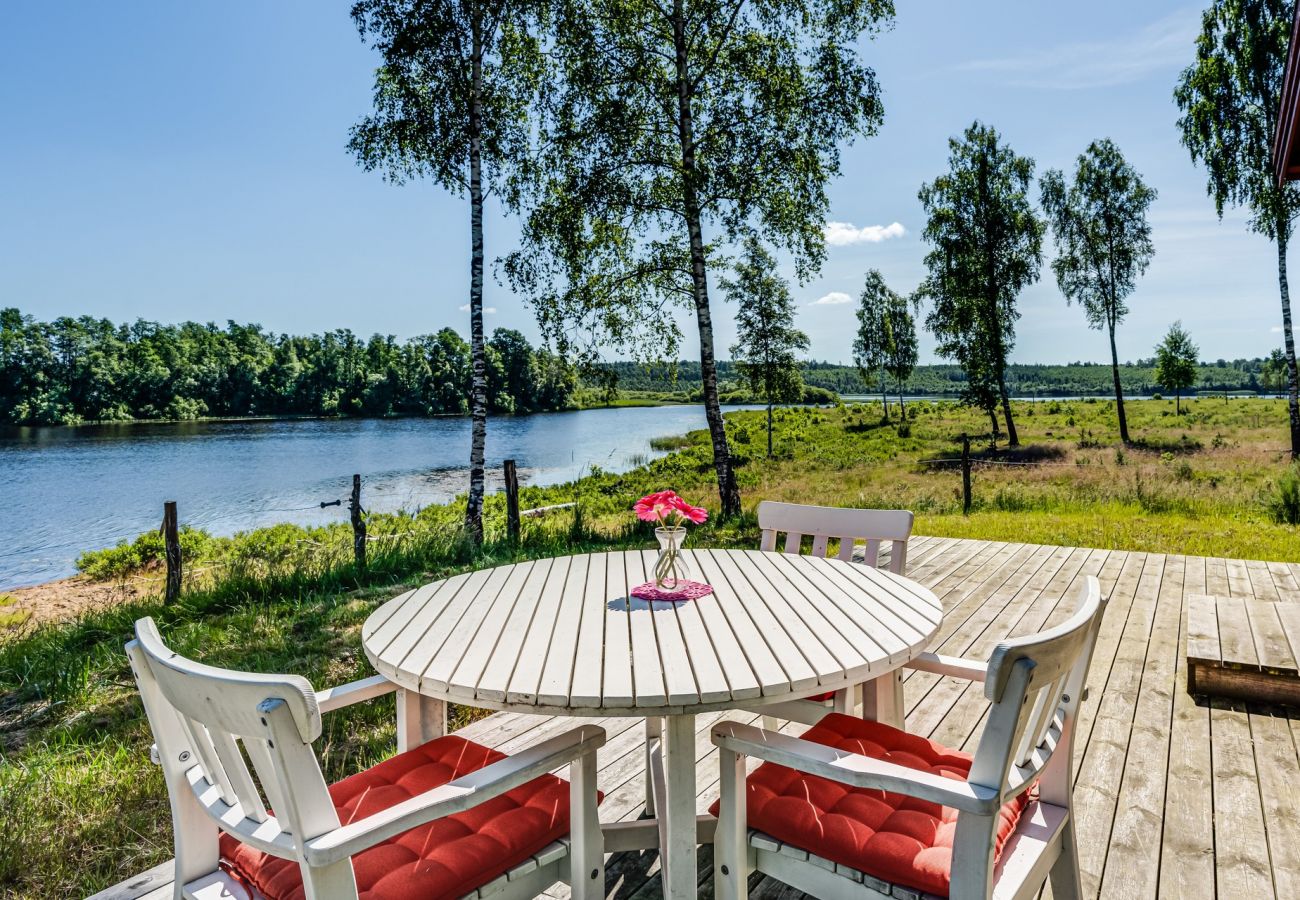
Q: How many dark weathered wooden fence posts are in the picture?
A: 4